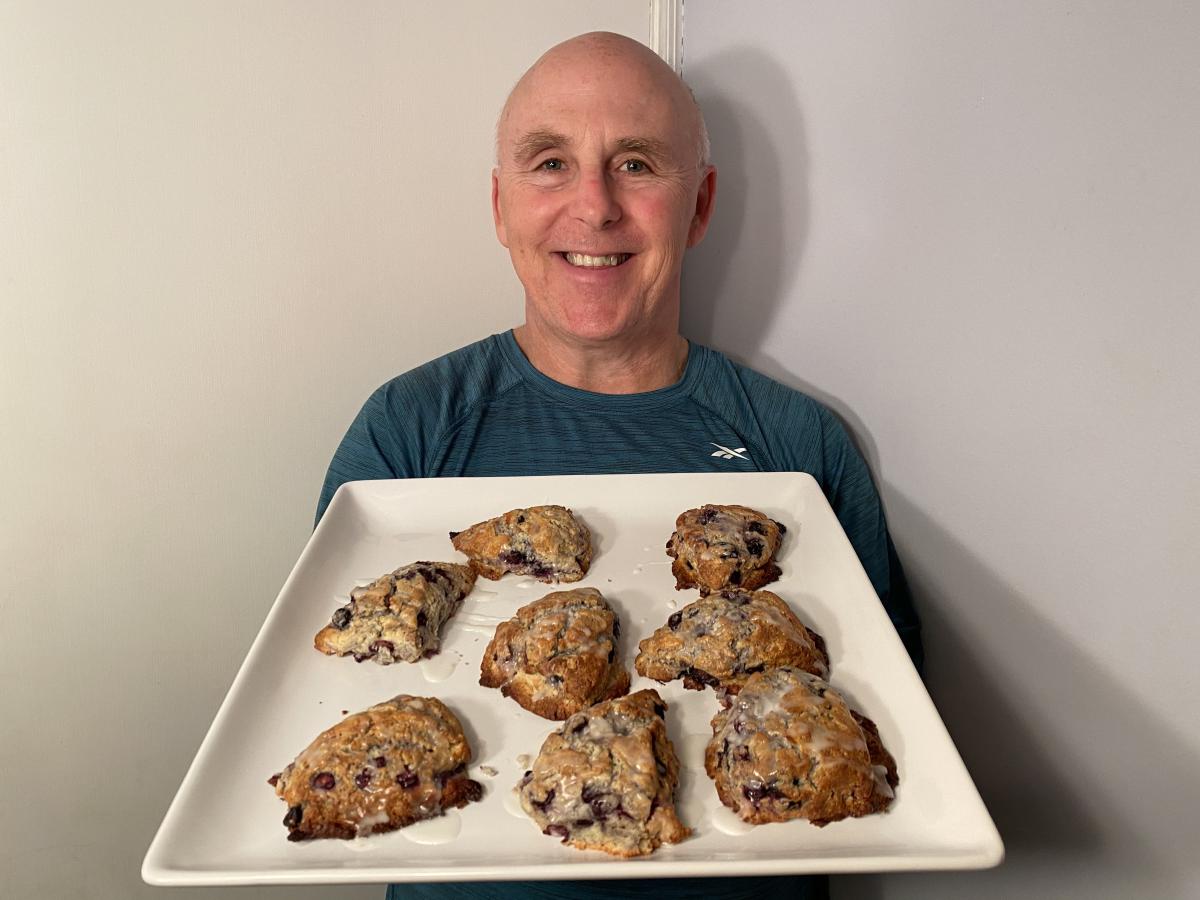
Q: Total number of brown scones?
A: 8